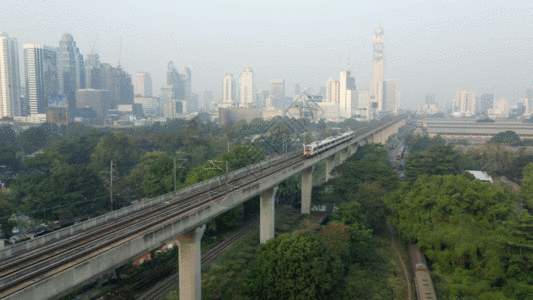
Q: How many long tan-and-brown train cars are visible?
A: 1